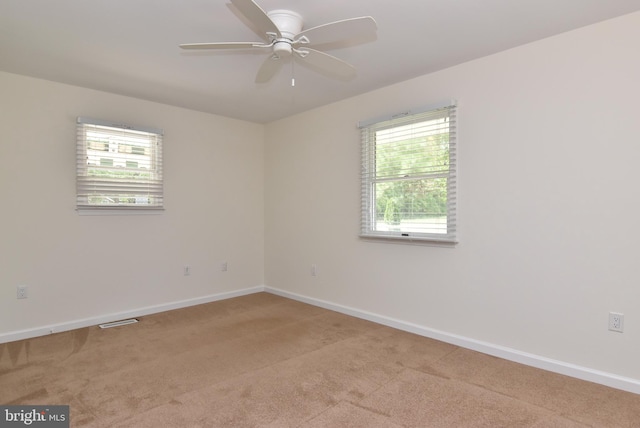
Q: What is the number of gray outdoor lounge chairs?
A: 0